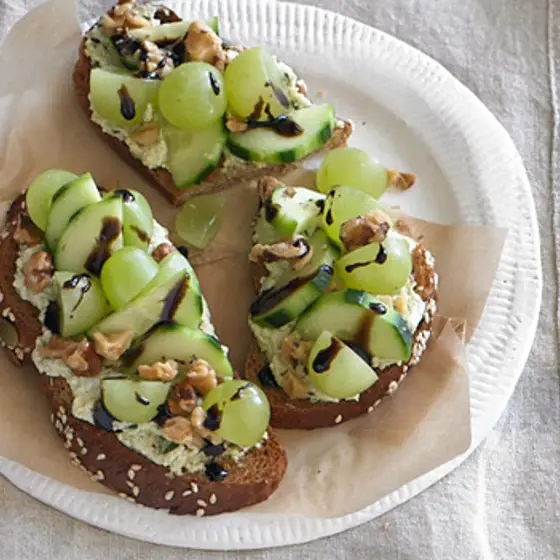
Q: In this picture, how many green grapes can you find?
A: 14